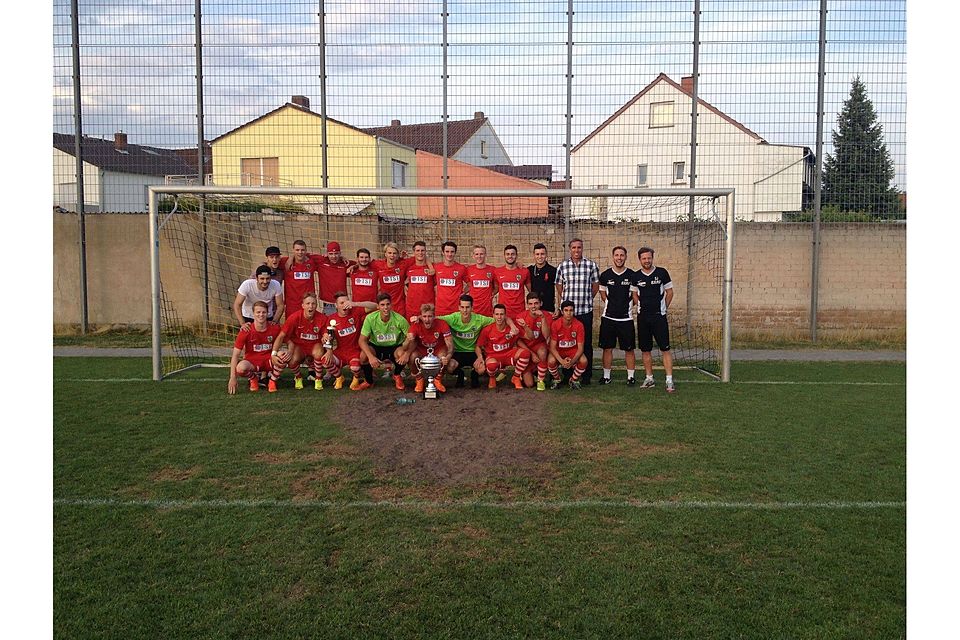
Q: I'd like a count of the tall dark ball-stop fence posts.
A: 7